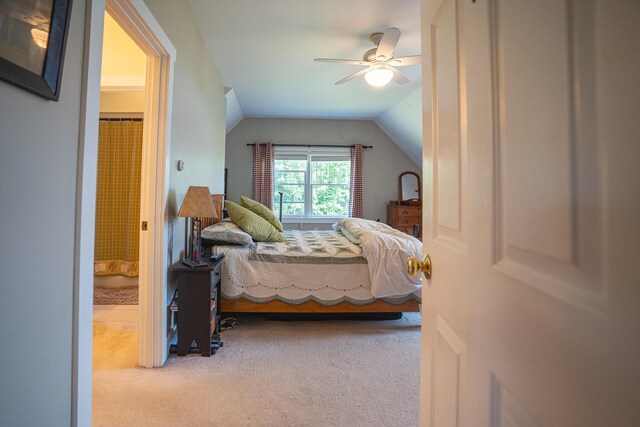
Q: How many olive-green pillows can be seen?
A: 2